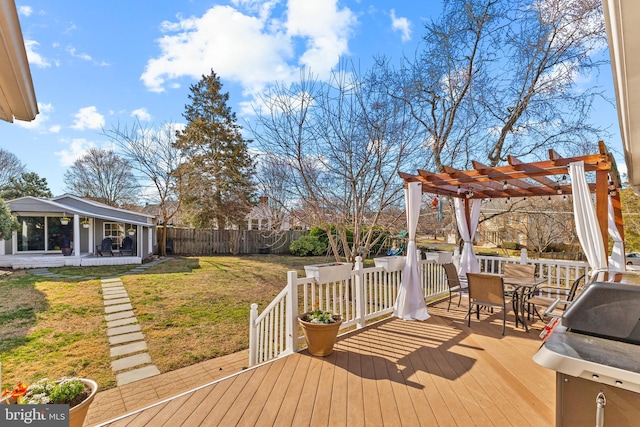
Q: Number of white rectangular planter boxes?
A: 3